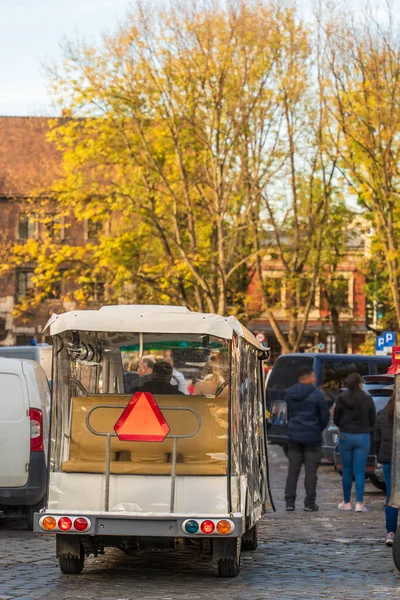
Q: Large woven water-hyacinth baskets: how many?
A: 0